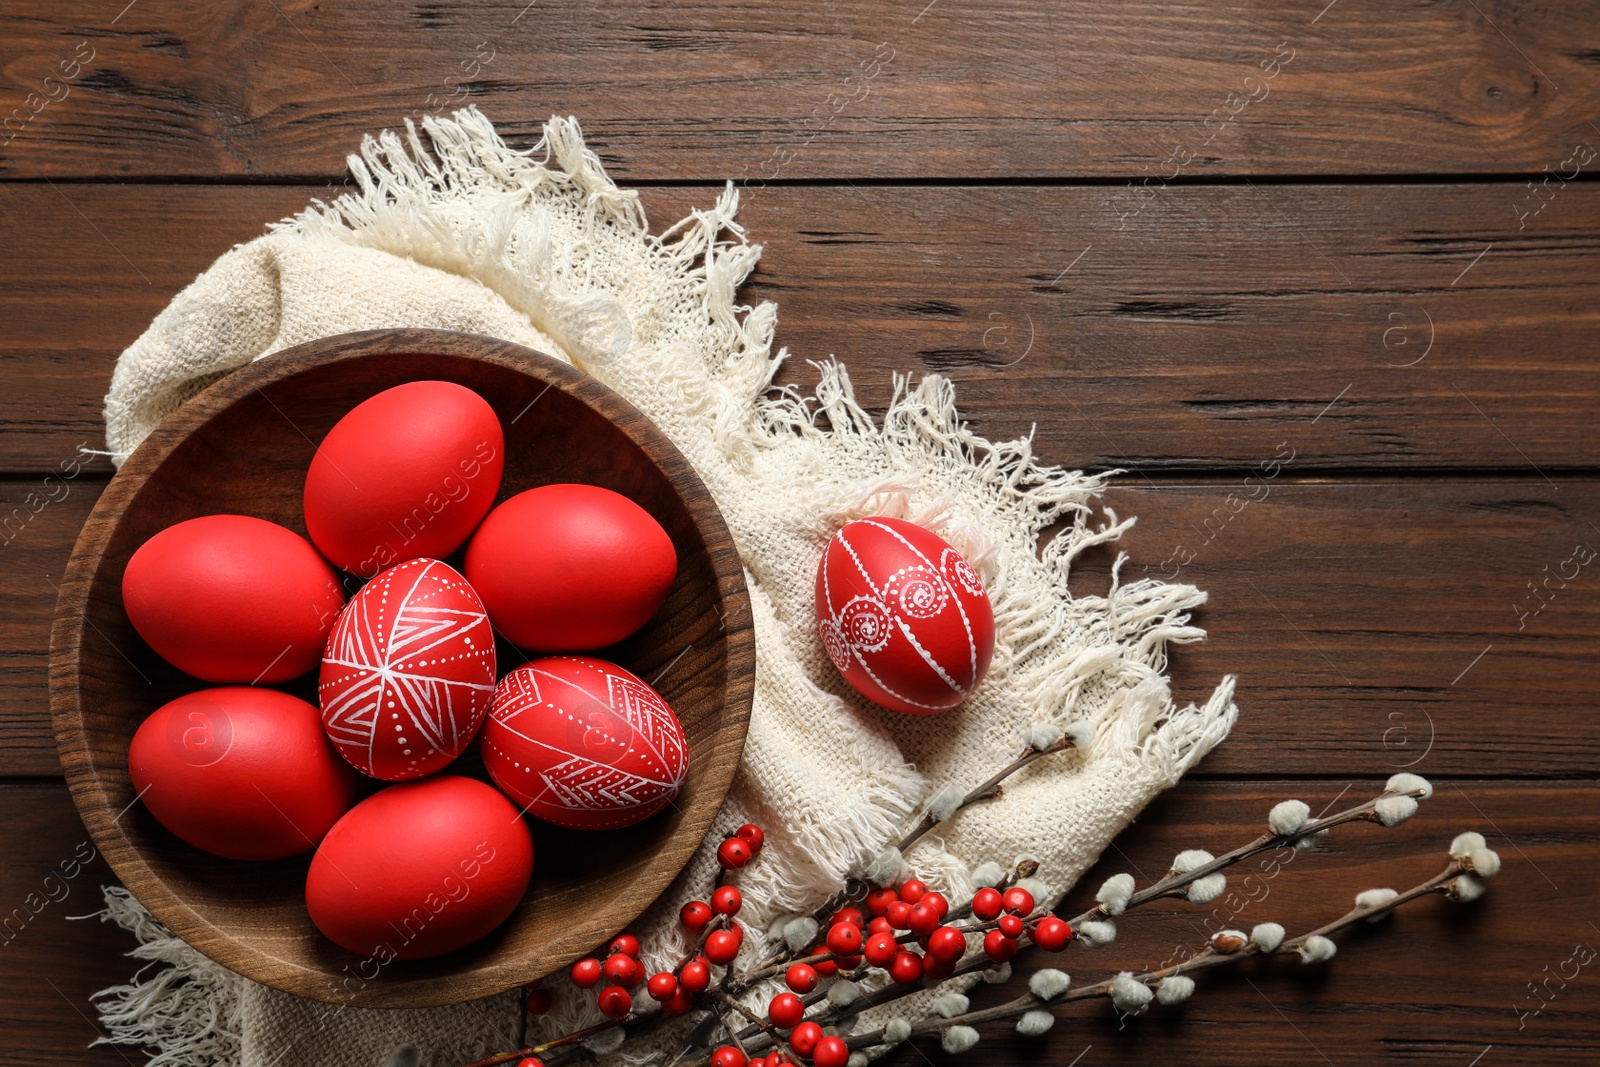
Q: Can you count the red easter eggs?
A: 8